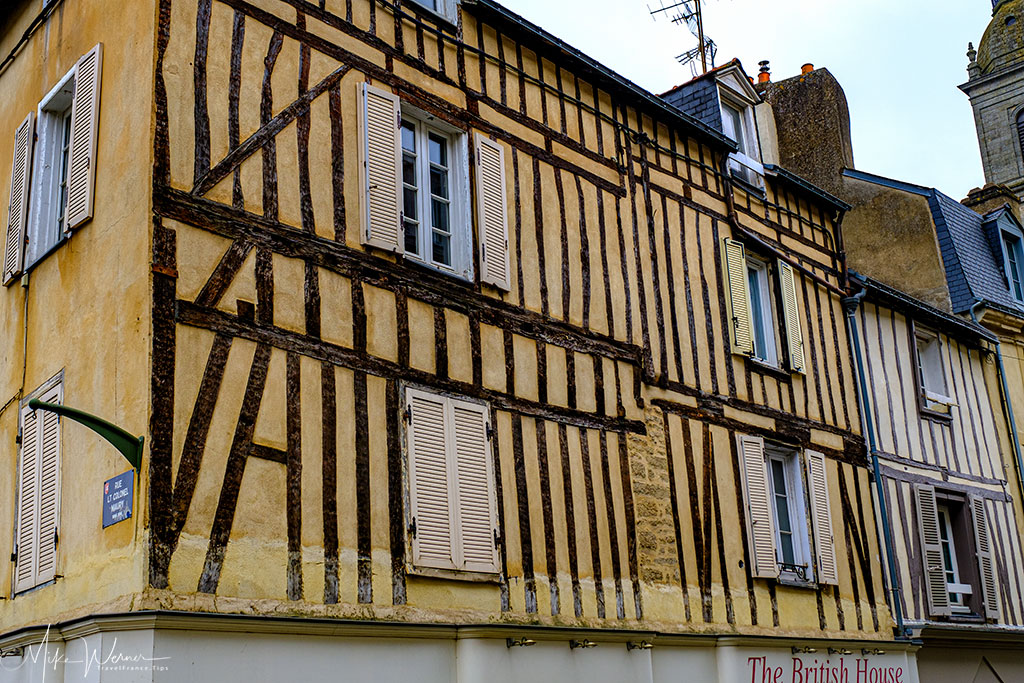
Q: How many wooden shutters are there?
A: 14